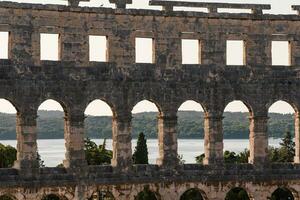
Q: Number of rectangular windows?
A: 7